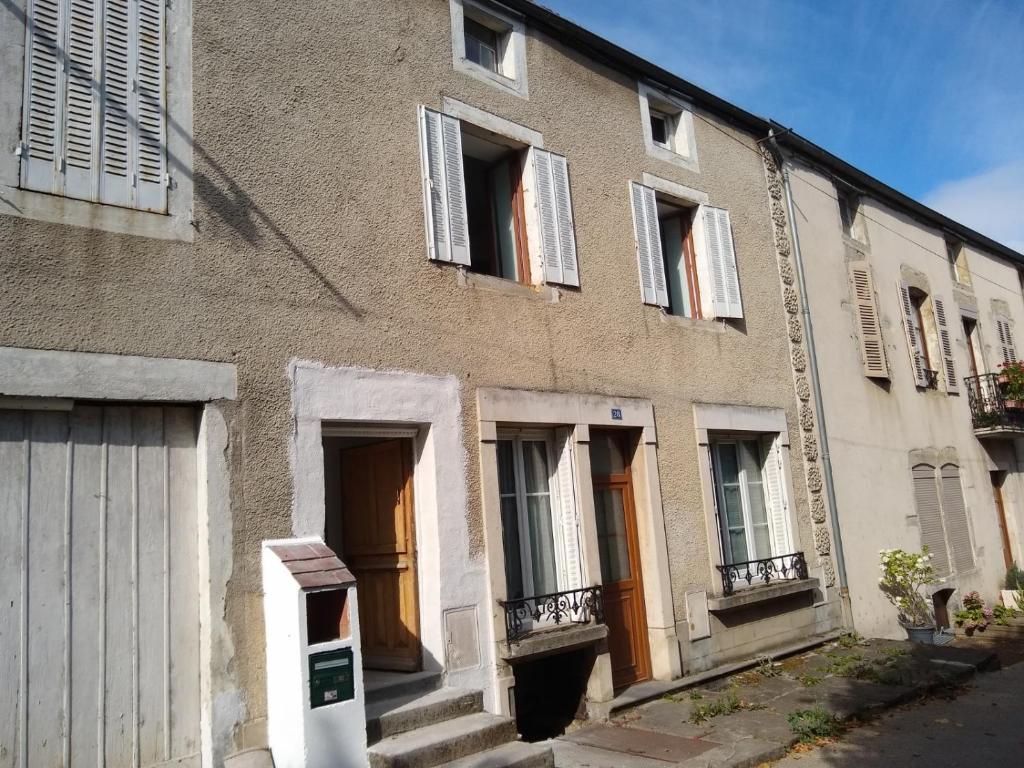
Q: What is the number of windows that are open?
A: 2